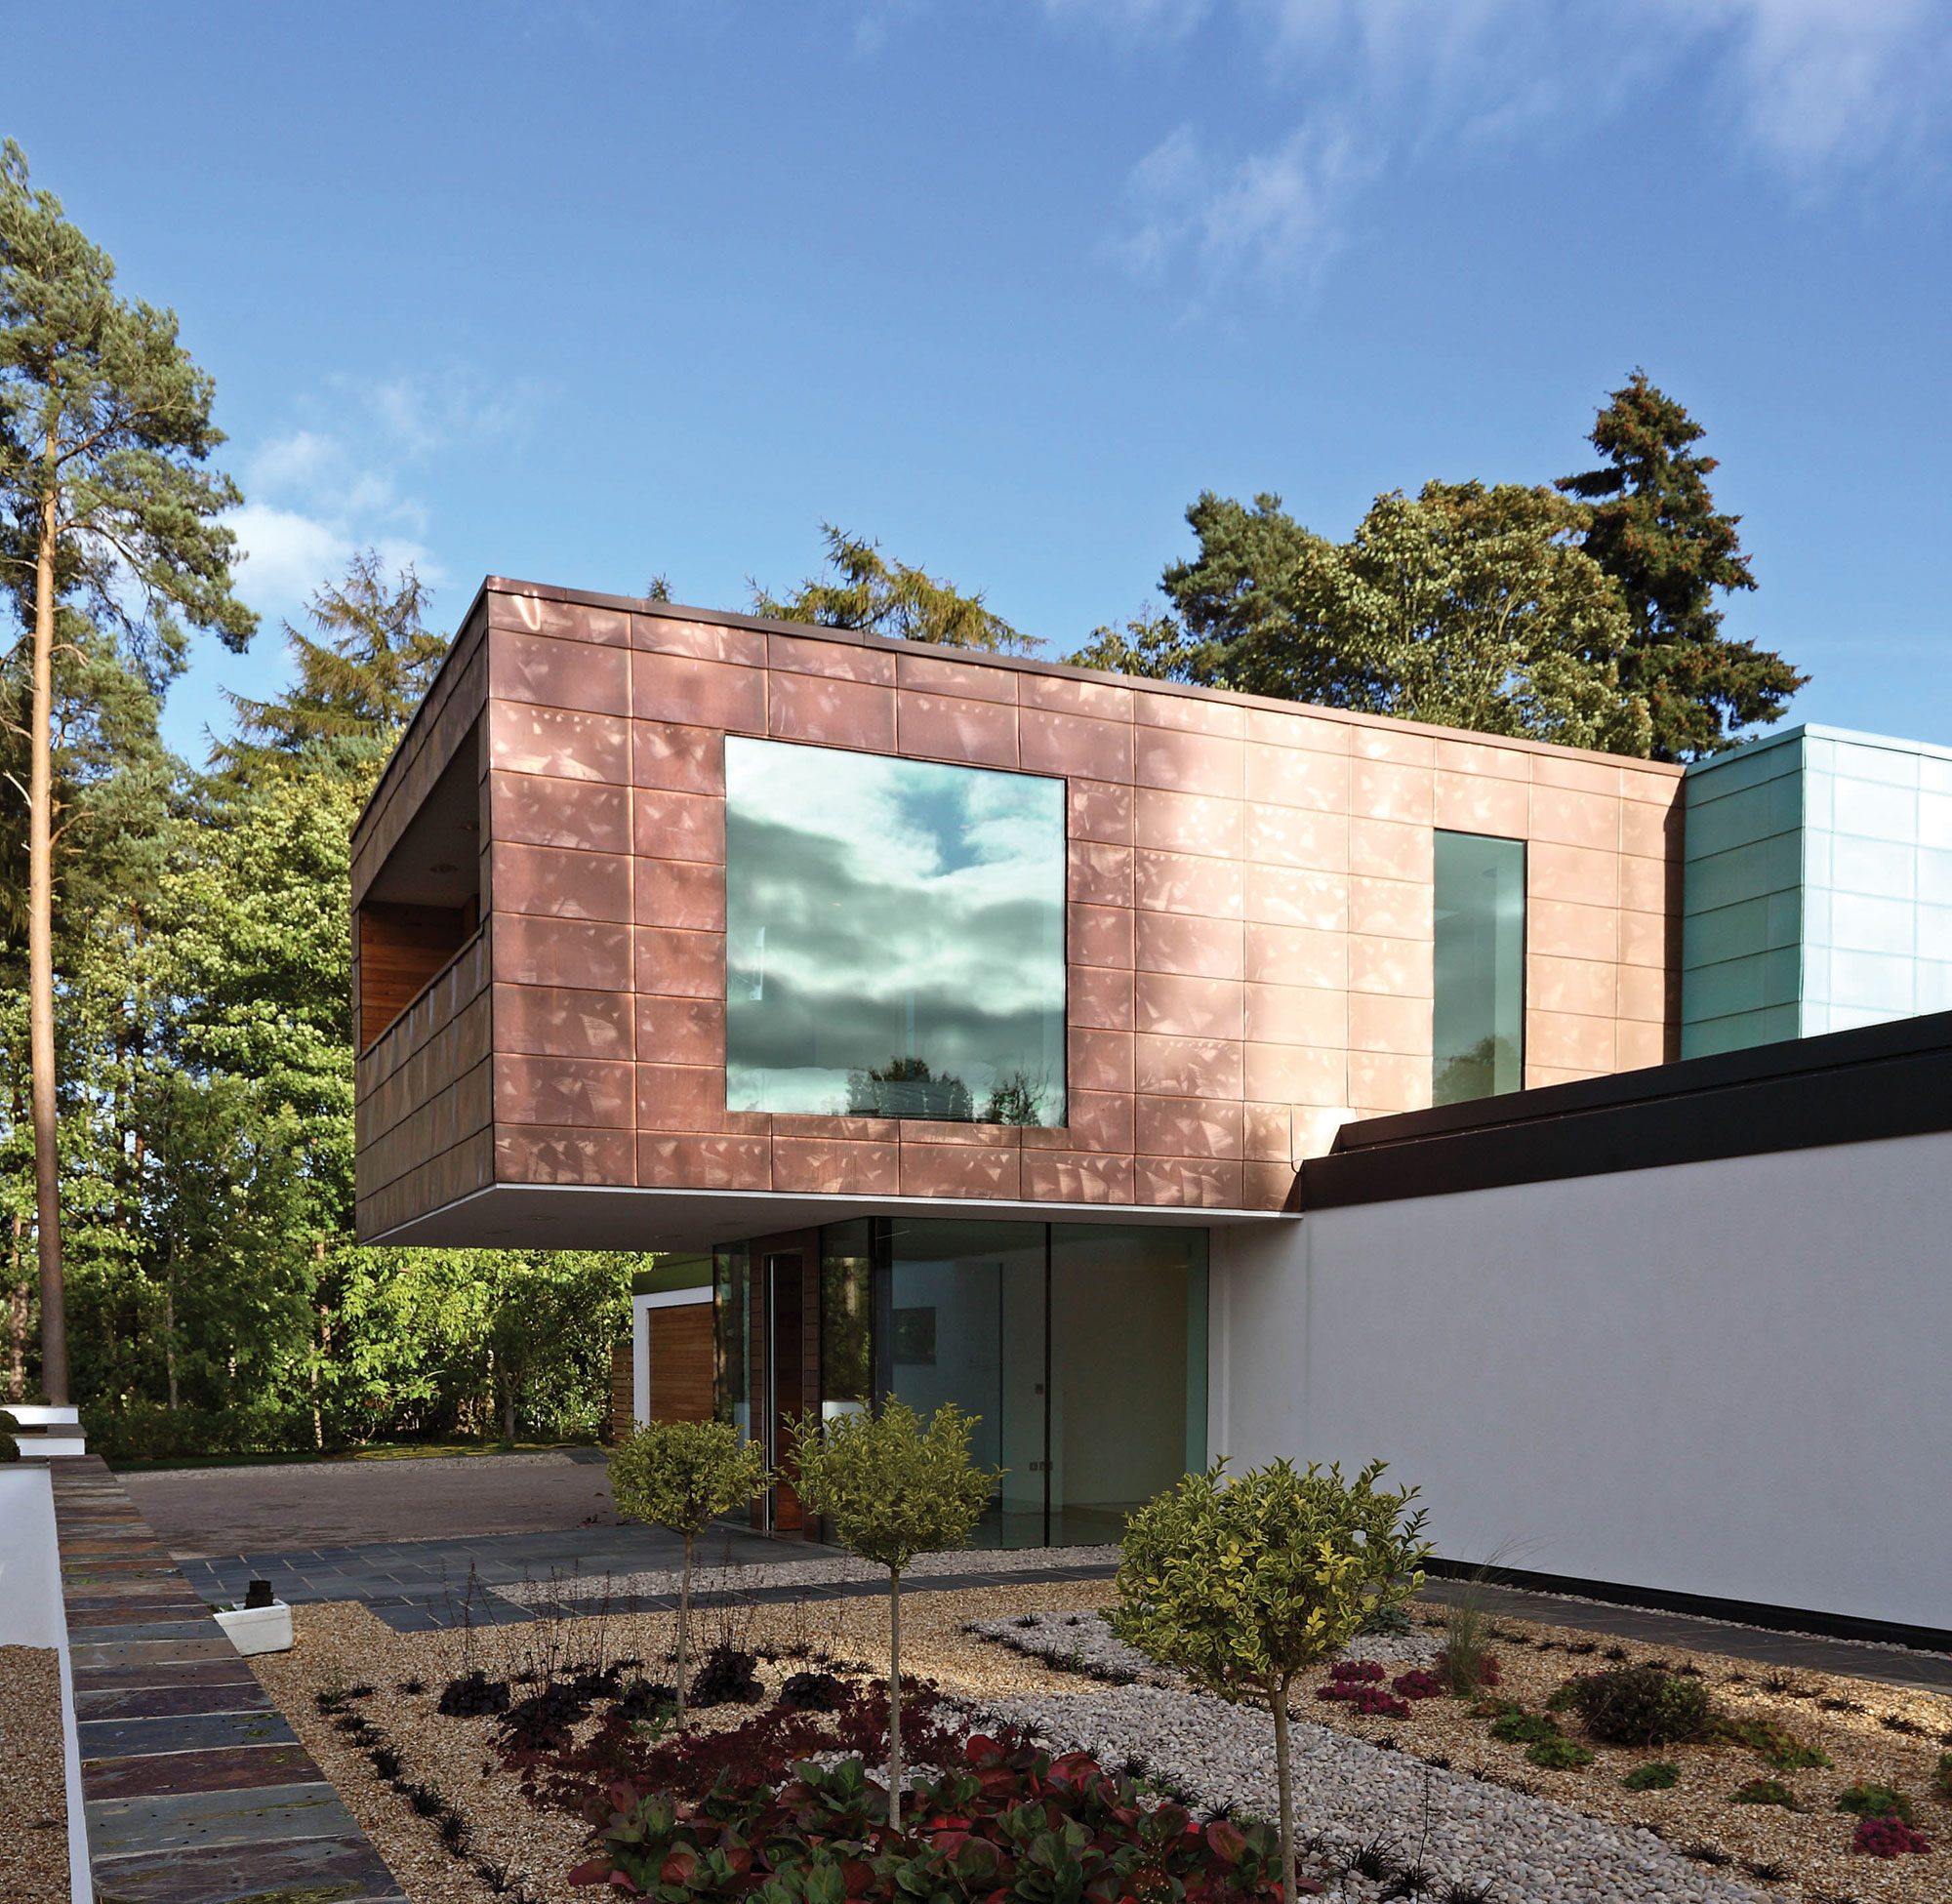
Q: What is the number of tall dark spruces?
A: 1